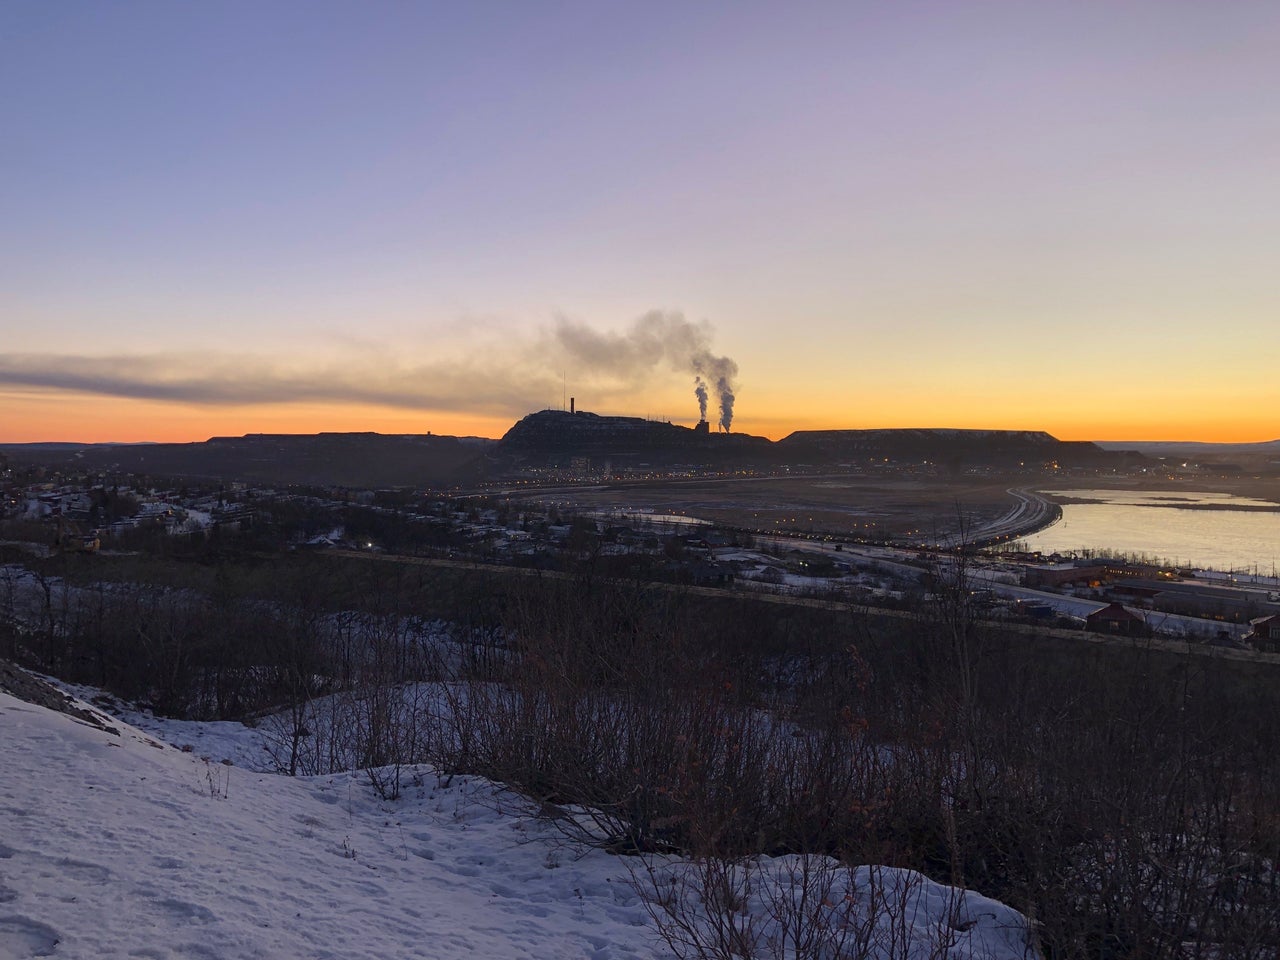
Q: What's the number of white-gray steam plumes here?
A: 2